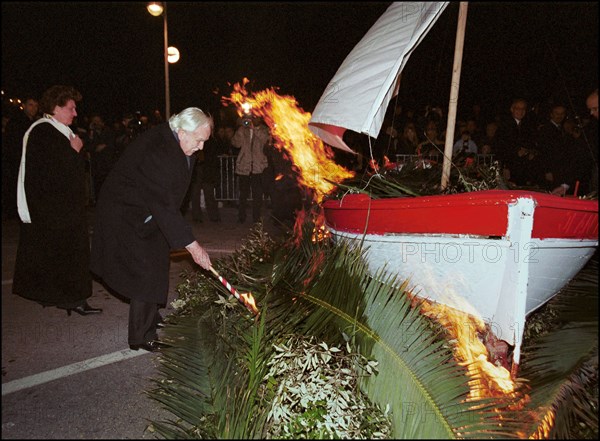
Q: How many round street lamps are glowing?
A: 2